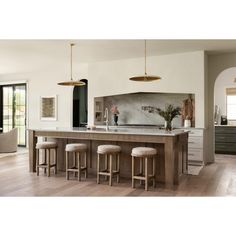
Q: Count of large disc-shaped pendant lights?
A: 2